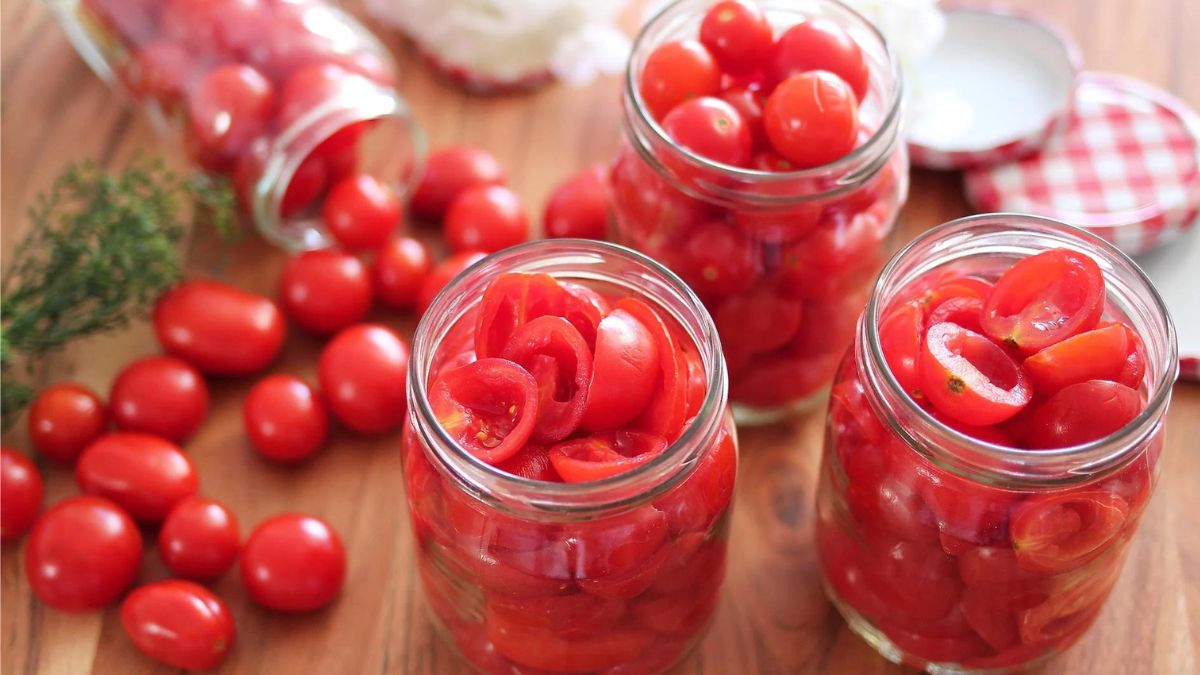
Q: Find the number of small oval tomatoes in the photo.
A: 3